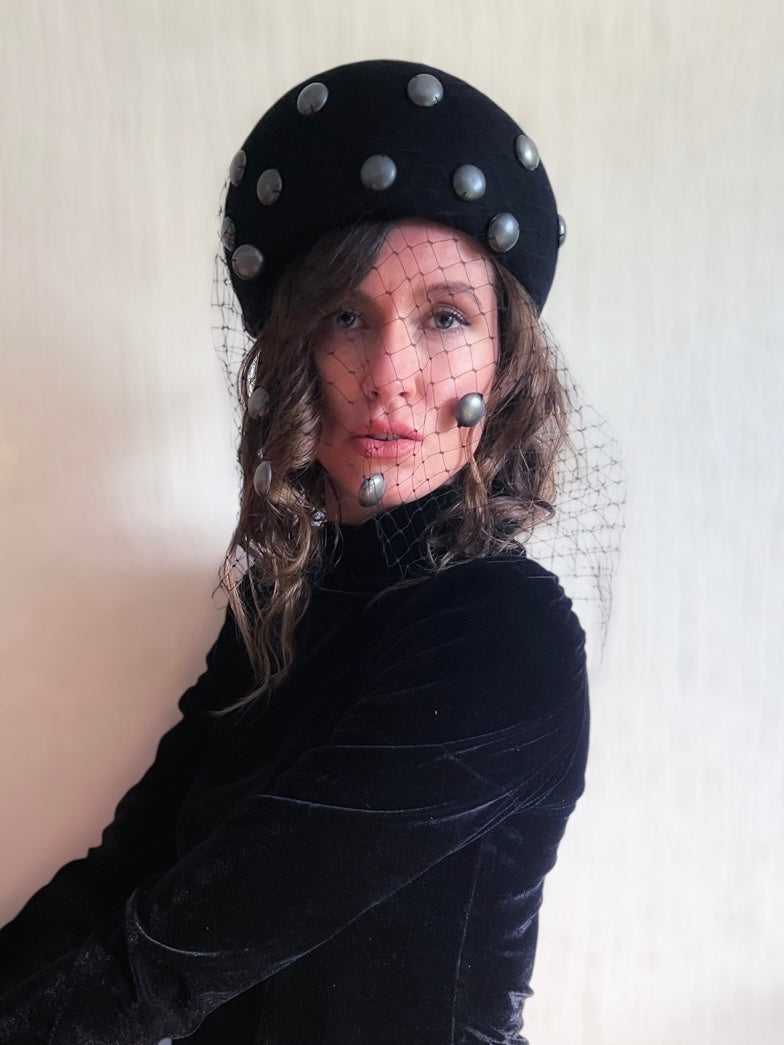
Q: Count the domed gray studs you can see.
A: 15